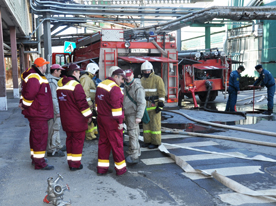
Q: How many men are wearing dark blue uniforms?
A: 2